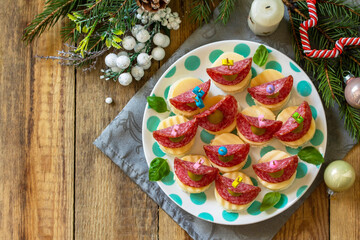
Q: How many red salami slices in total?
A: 11